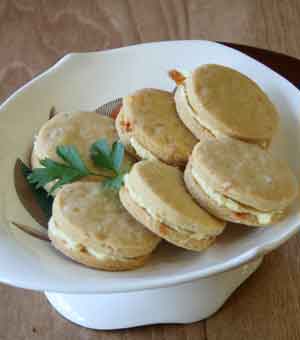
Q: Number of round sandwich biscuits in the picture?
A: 6